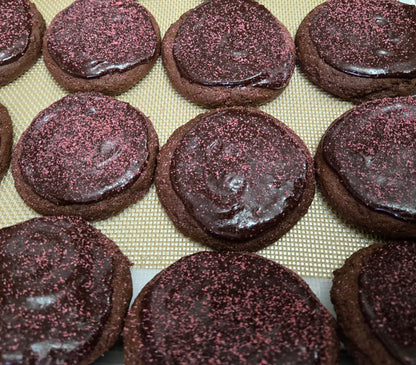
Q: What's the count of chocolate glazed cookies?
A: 11